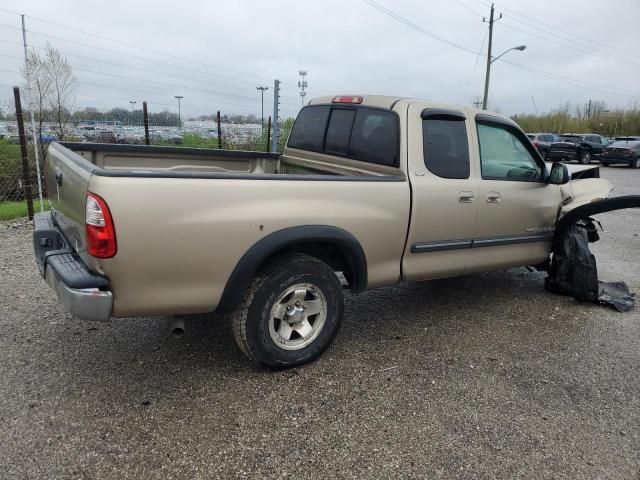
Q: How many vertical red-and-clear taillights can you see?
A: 1